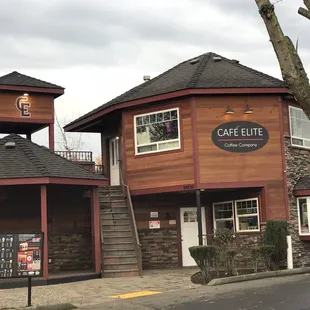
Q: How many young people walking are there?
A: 0